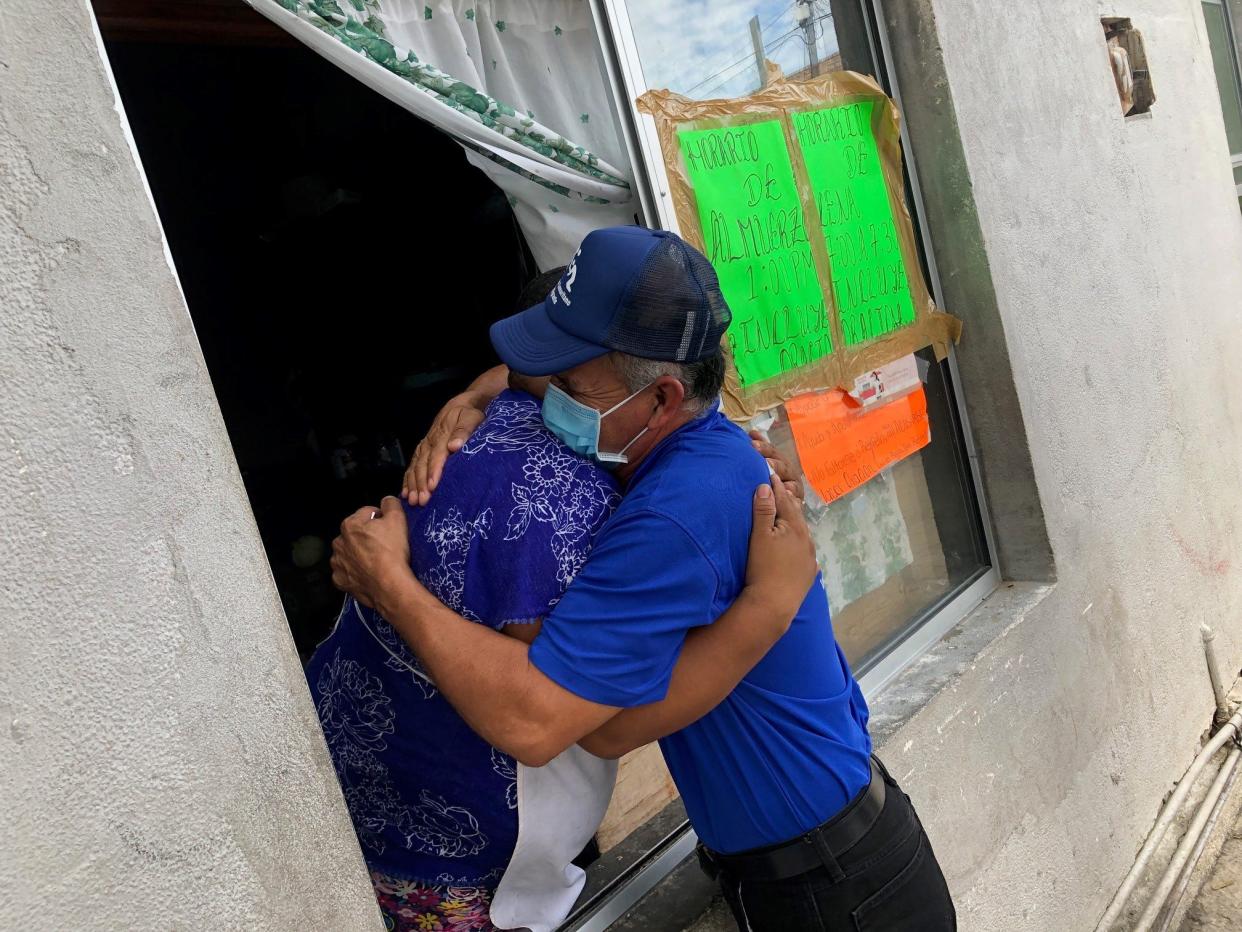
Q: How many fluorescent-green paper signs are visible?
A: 2